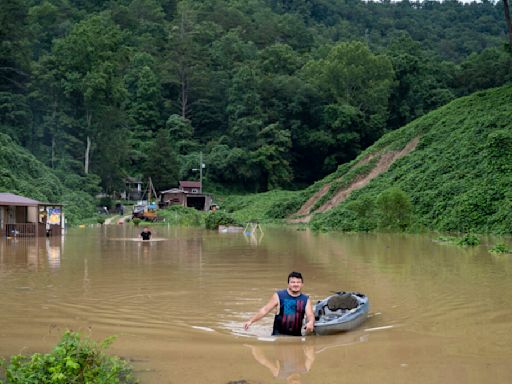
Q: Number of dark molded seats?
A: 1